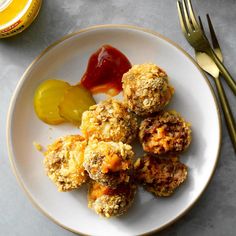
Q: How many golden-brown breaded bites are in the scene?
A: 7